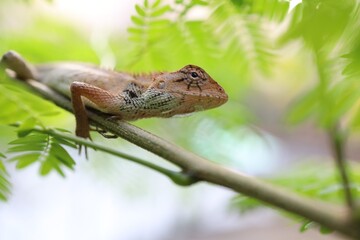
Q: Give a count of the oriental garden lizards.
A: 1